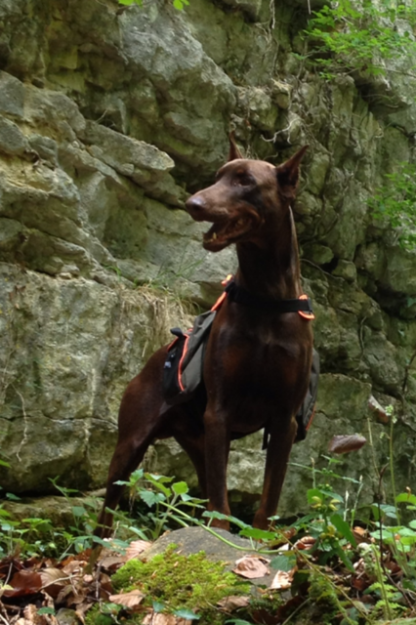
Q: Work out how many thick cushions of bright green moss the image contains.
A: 1